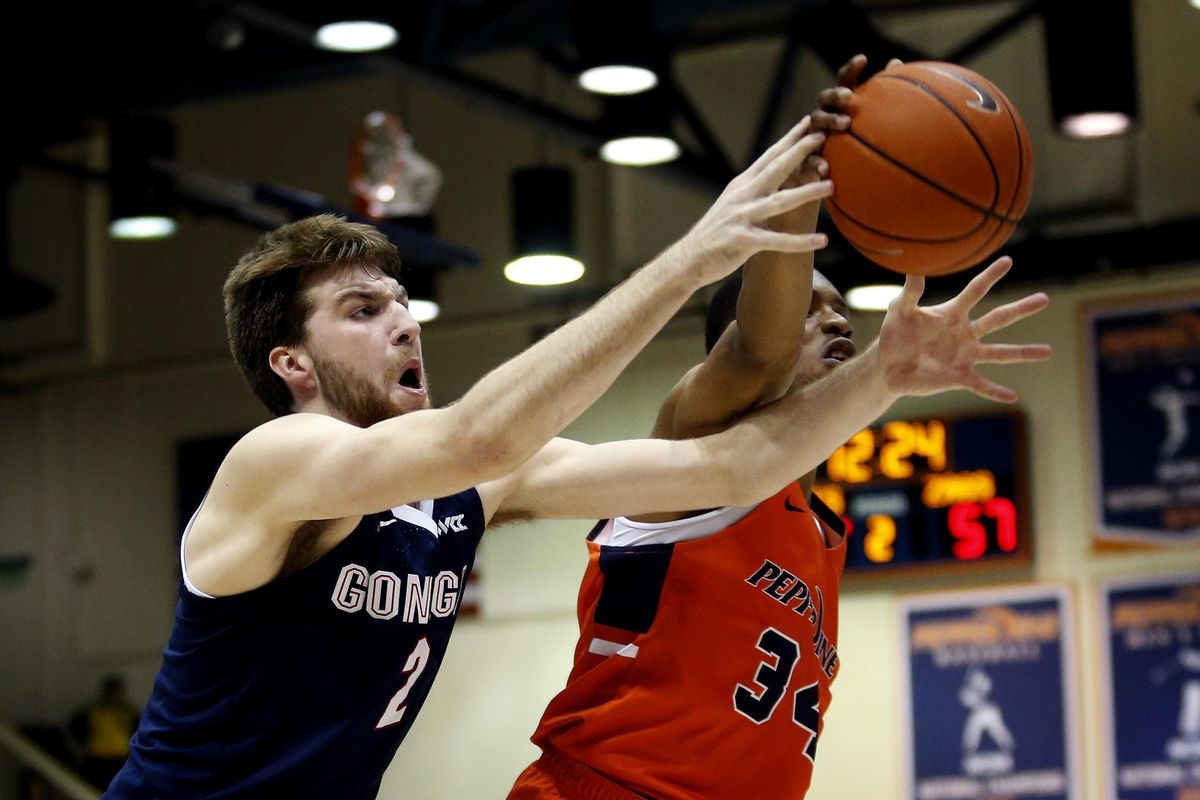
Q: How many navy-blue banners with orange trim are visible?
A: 3